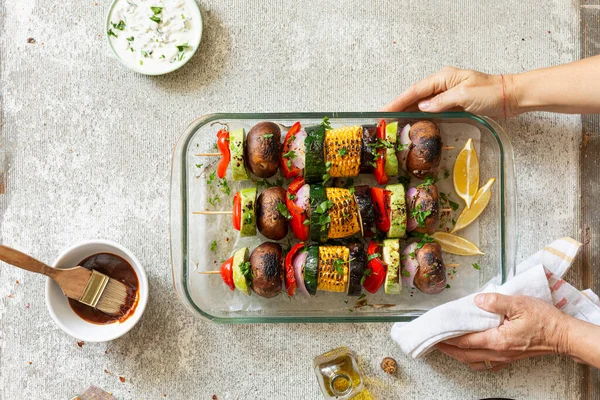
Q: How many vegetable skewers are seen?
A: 3